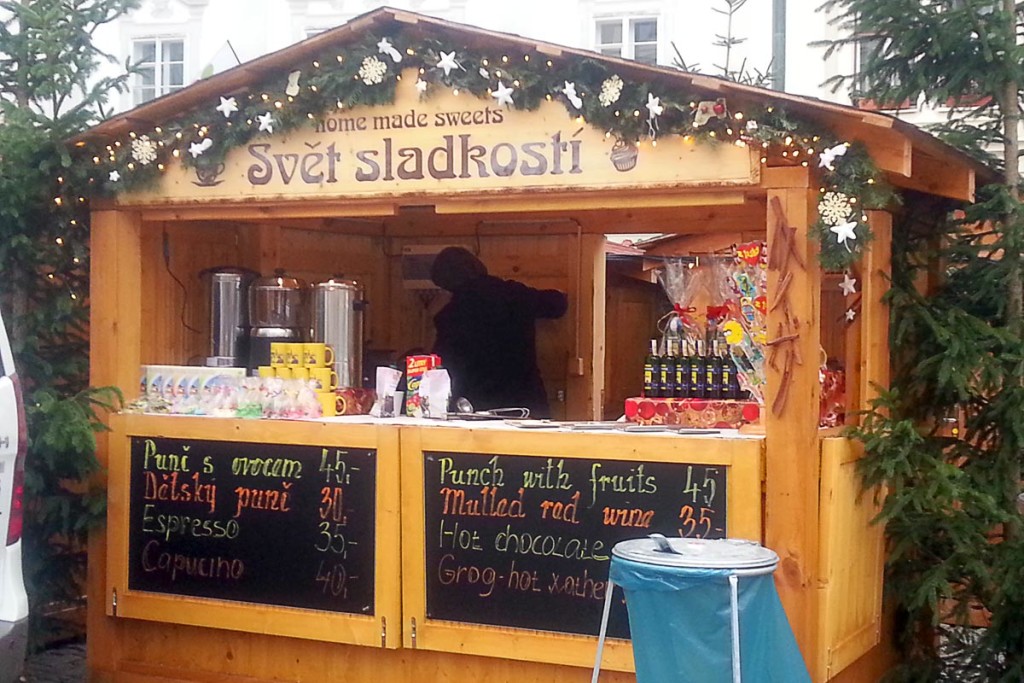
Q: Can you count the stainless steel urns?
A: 3